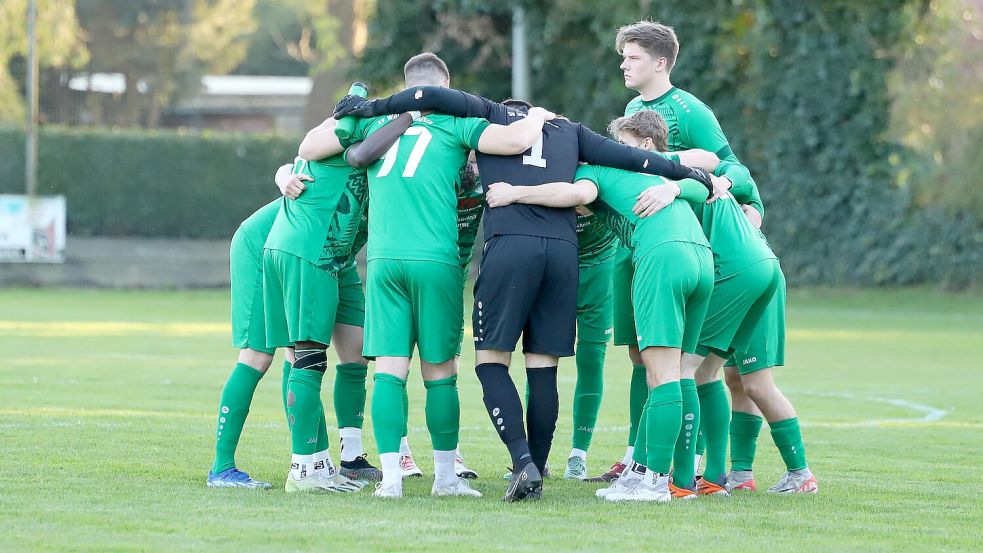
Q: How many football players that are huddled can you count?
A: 11